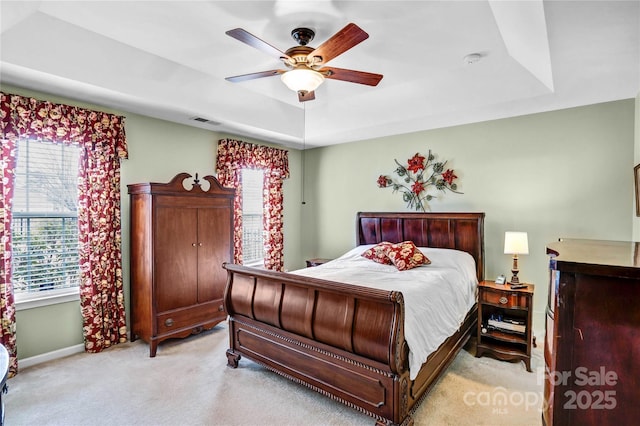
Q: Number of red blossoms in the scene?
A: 4